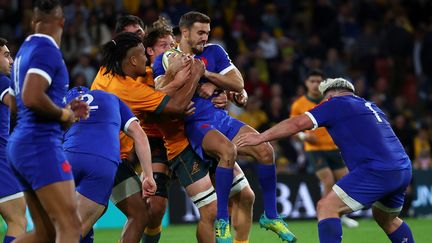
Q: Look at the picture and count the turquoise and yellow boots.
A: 2